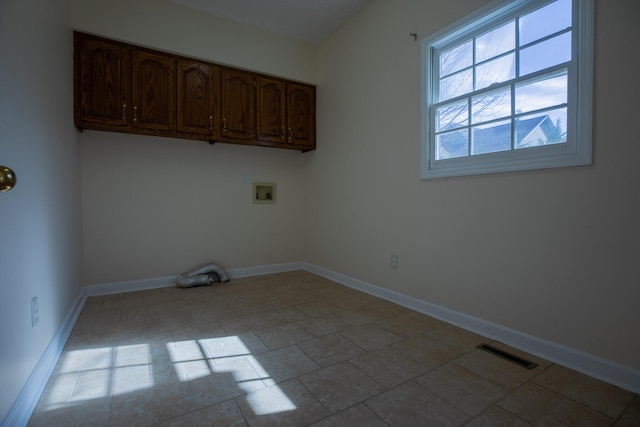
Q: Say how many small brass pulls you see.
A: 6